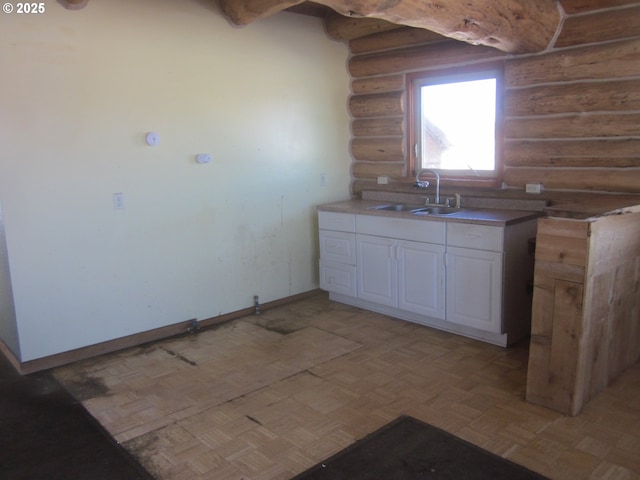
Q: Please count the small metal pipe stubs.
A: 2